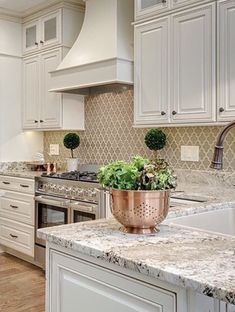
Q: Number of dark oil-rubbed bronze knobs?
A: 8